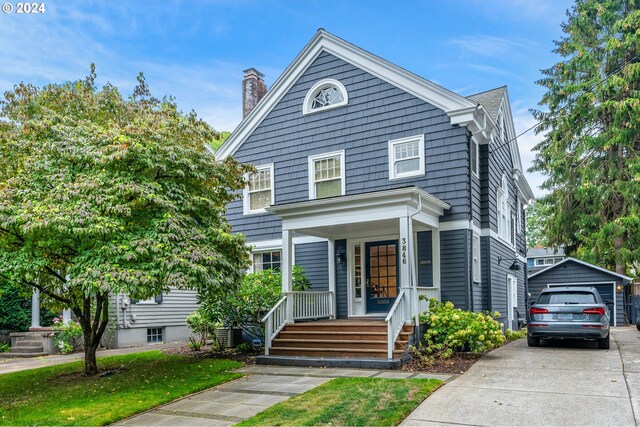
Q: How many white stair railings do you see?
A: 2